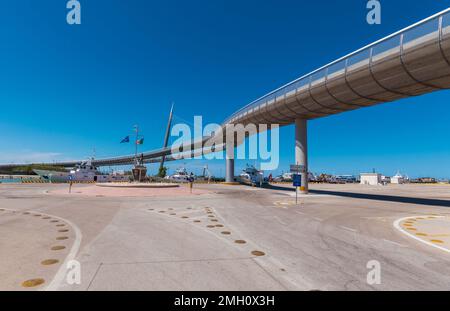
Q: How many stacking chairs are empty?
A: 0